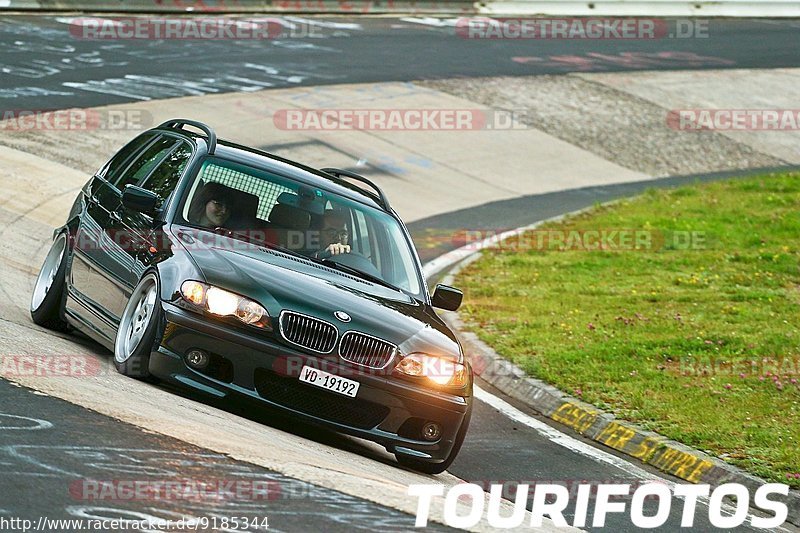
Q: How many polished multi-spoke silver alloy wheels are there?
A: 2